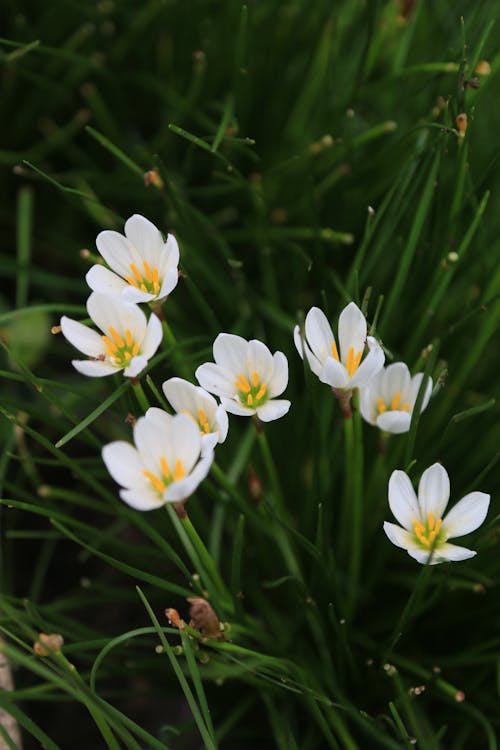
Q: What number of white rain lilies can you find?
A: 8